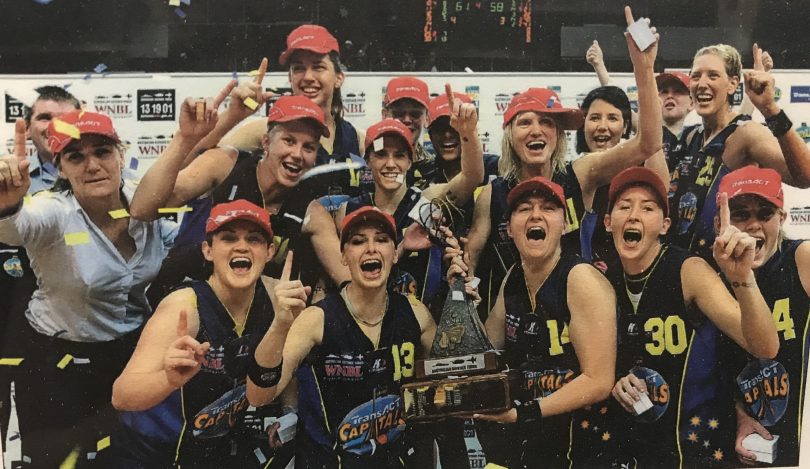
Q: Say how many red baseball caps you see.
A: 13